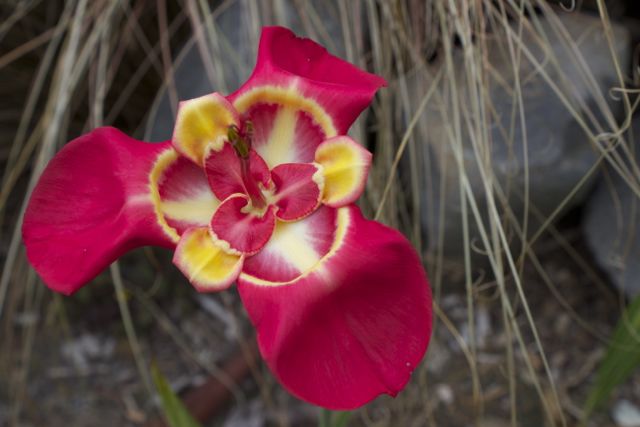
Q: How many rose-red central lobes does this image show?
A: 3